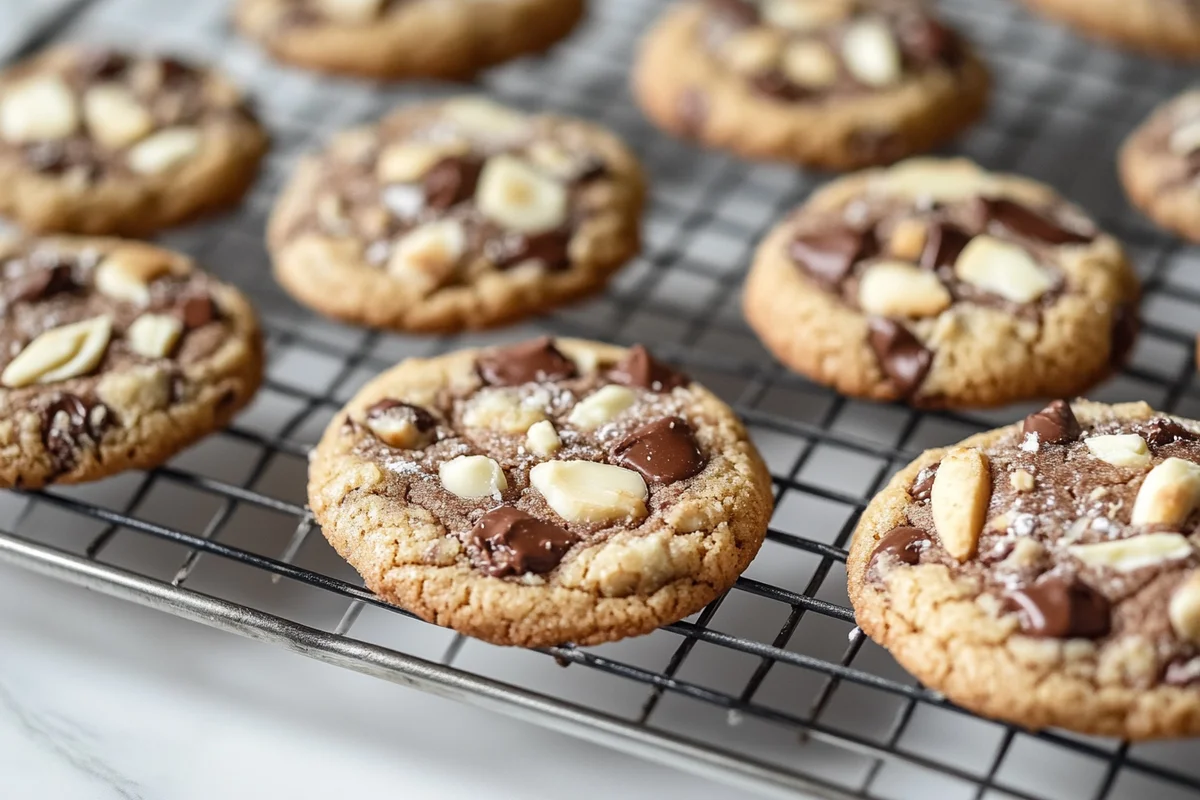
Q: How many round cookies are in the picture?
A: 10